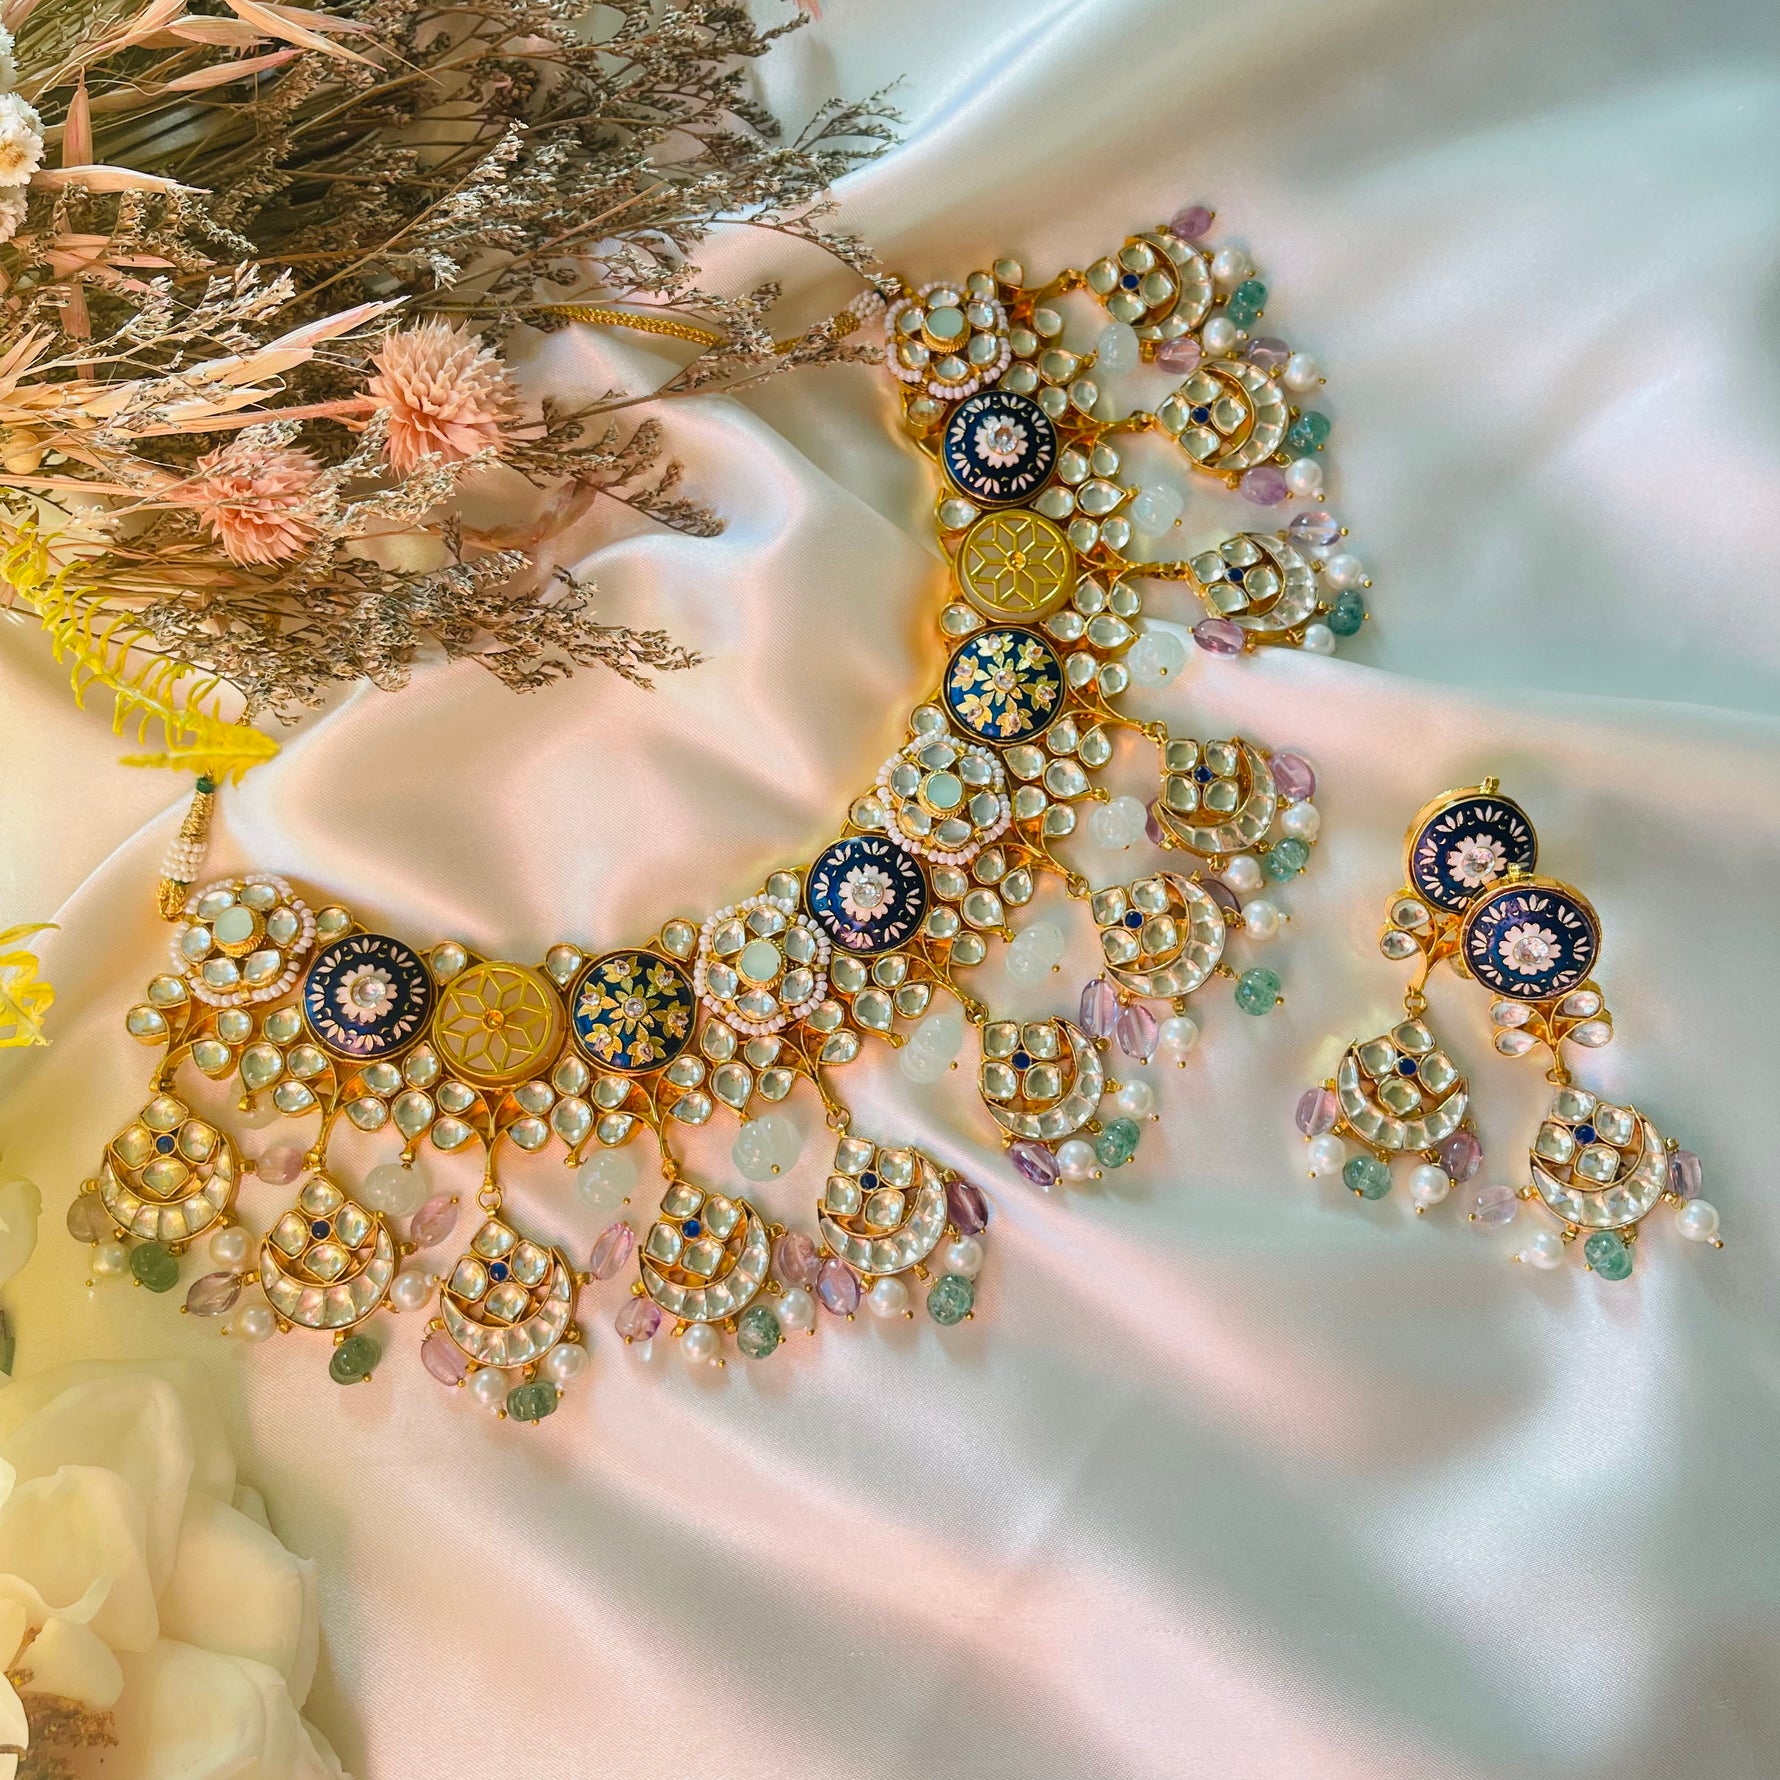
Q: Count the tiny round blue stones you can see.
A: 13